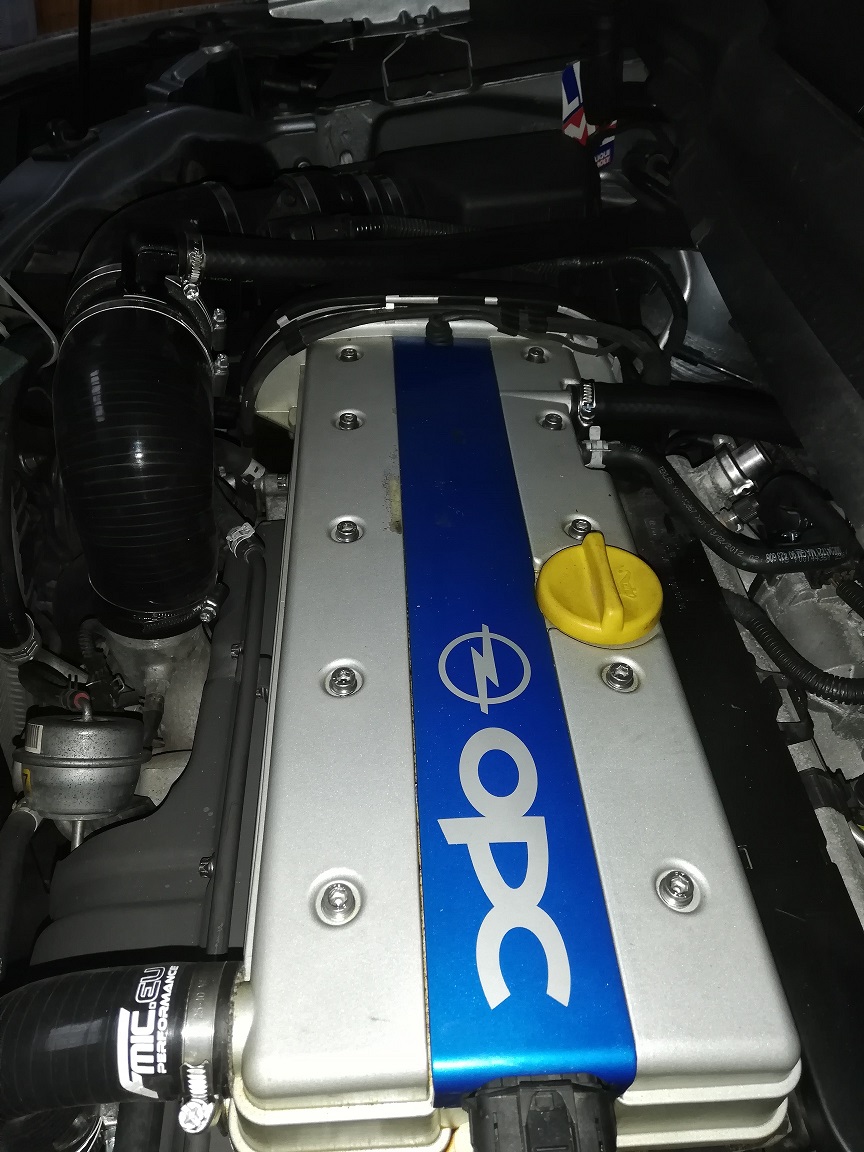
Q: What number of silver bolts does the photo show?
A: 10